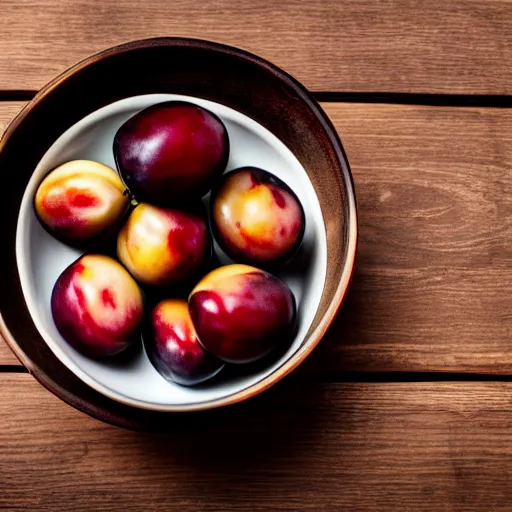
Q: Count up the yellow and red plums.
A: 6